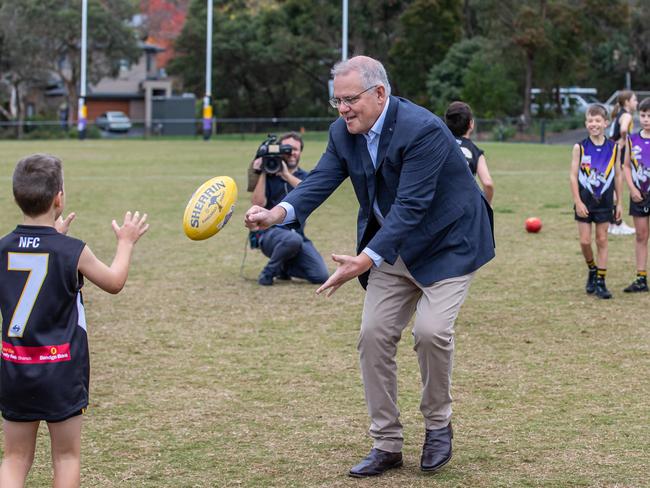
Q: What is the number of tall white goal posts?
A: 3